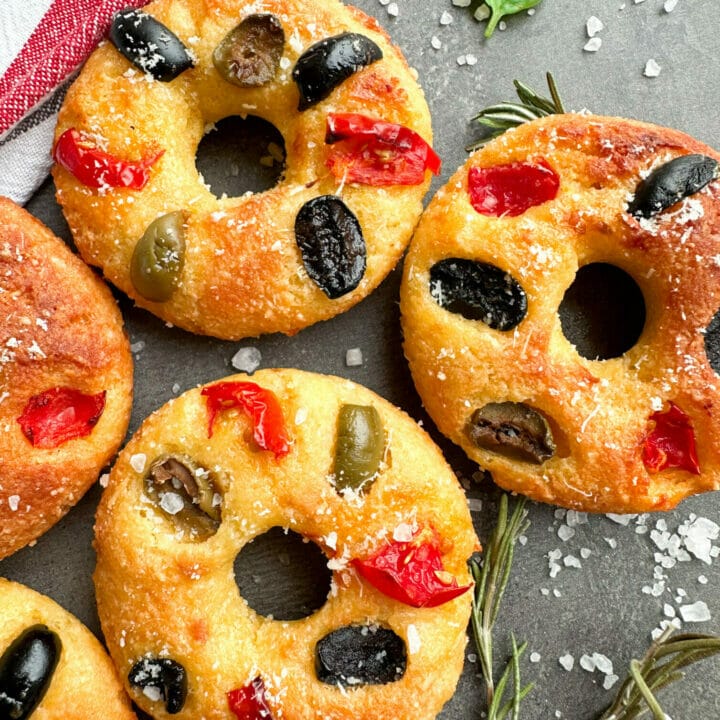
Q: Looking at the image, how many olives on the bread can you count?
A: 14